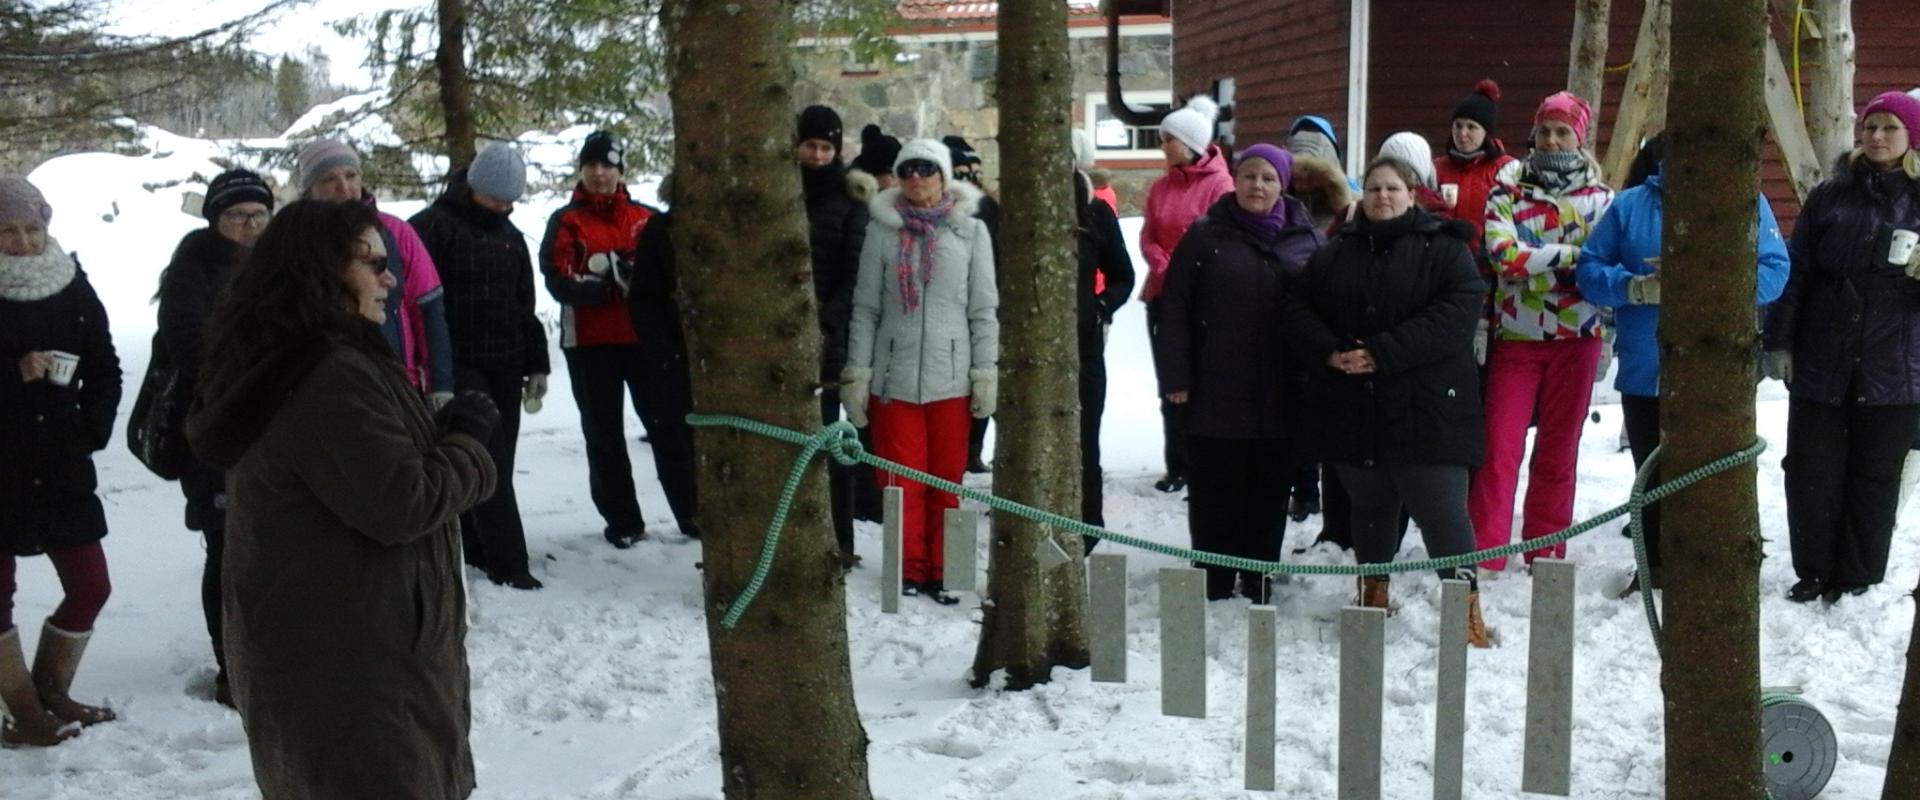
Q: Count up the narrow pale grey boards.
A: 8